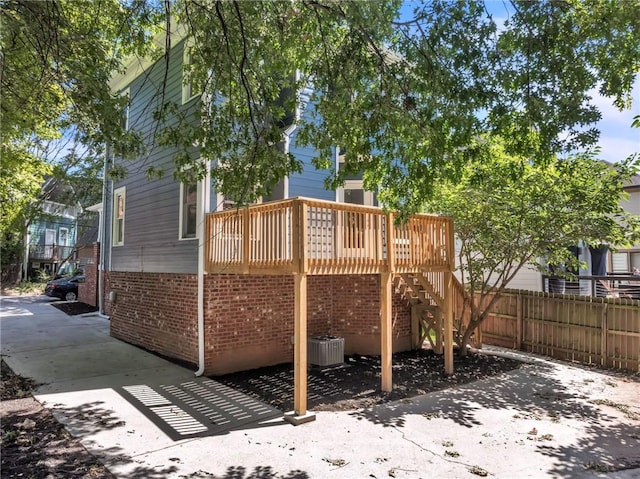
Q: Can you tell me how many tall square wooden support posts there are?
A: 3